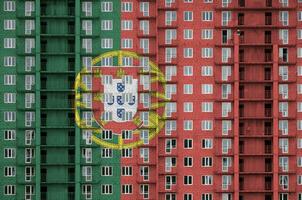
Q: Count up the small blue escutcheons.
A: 5